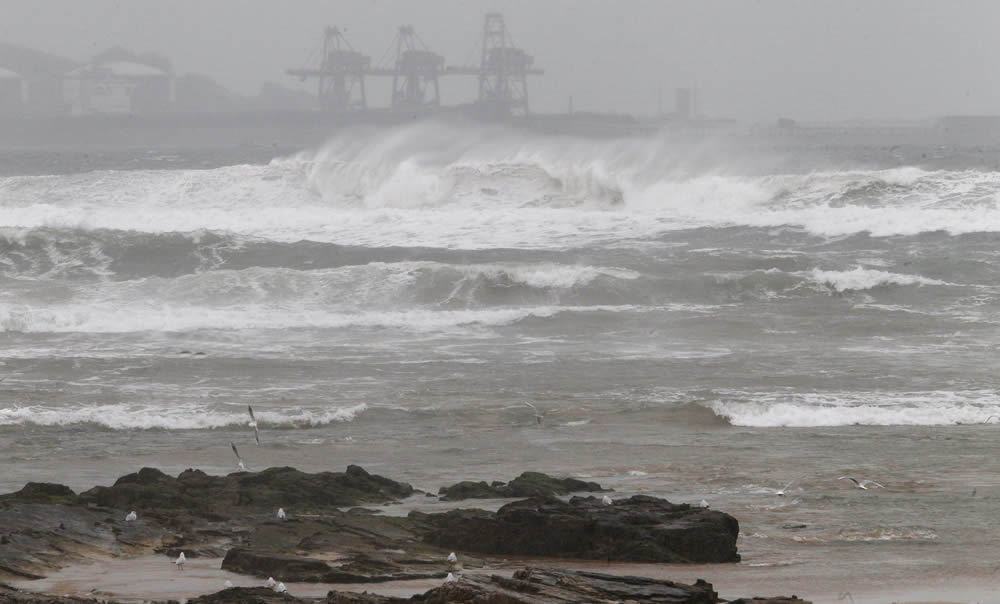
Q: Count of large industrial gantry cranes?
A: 3